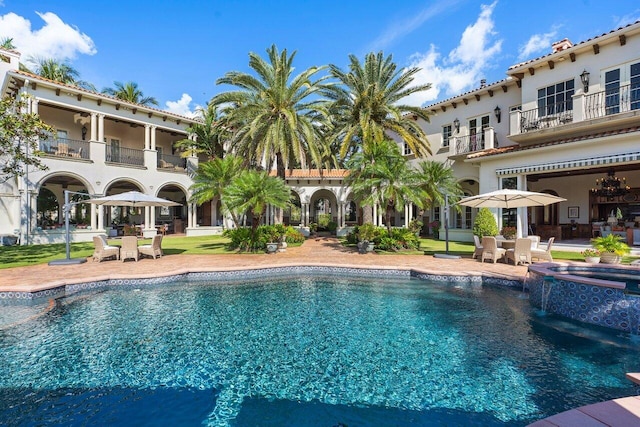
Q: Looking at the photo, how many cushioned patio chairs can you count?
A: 9